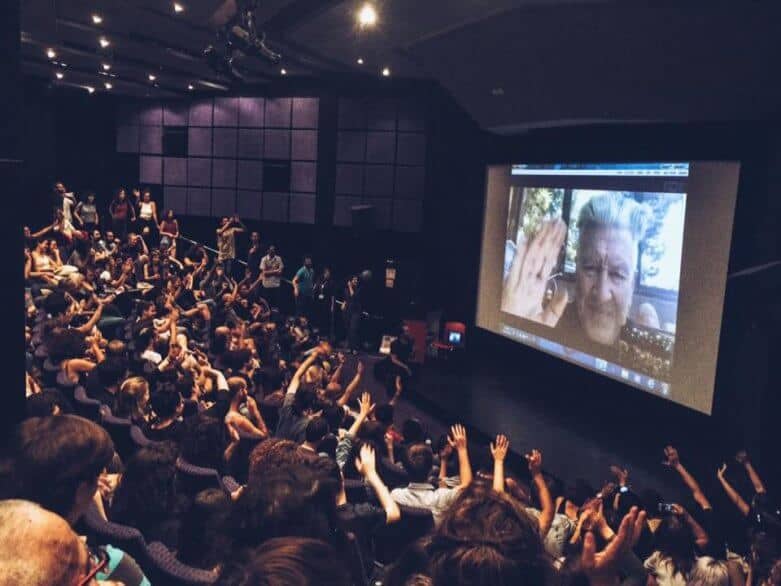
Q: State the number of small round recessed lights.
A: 14